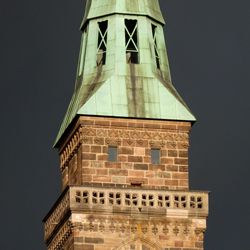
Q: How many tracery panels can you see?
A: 8